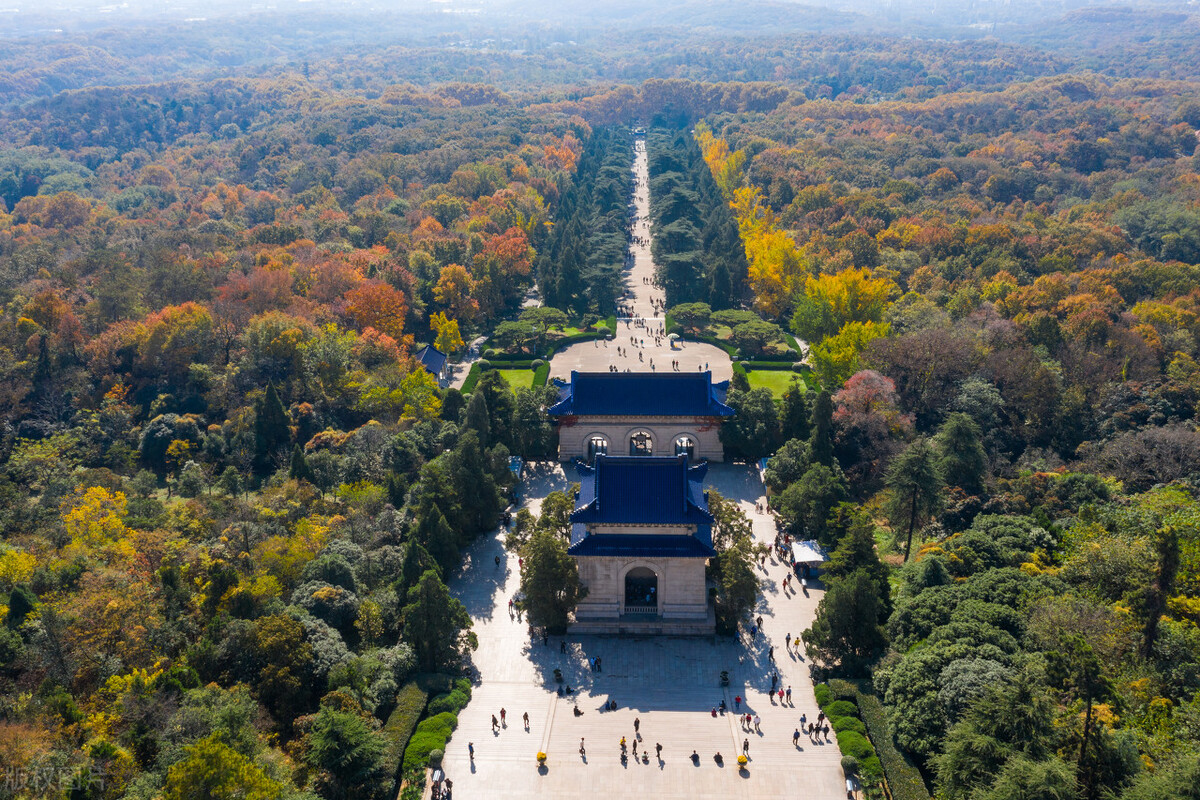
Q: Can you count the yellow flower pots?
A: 2